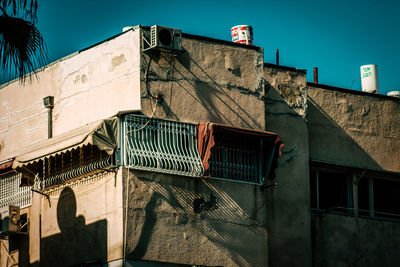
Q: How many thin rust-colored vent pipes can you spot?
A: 2